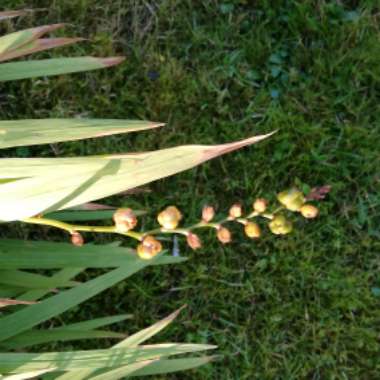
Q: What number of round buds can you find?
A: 13